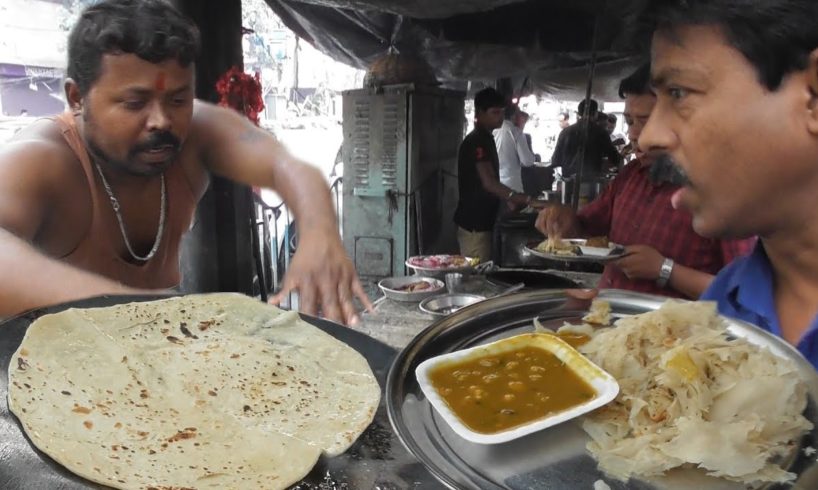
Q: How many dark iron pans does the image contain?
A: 2